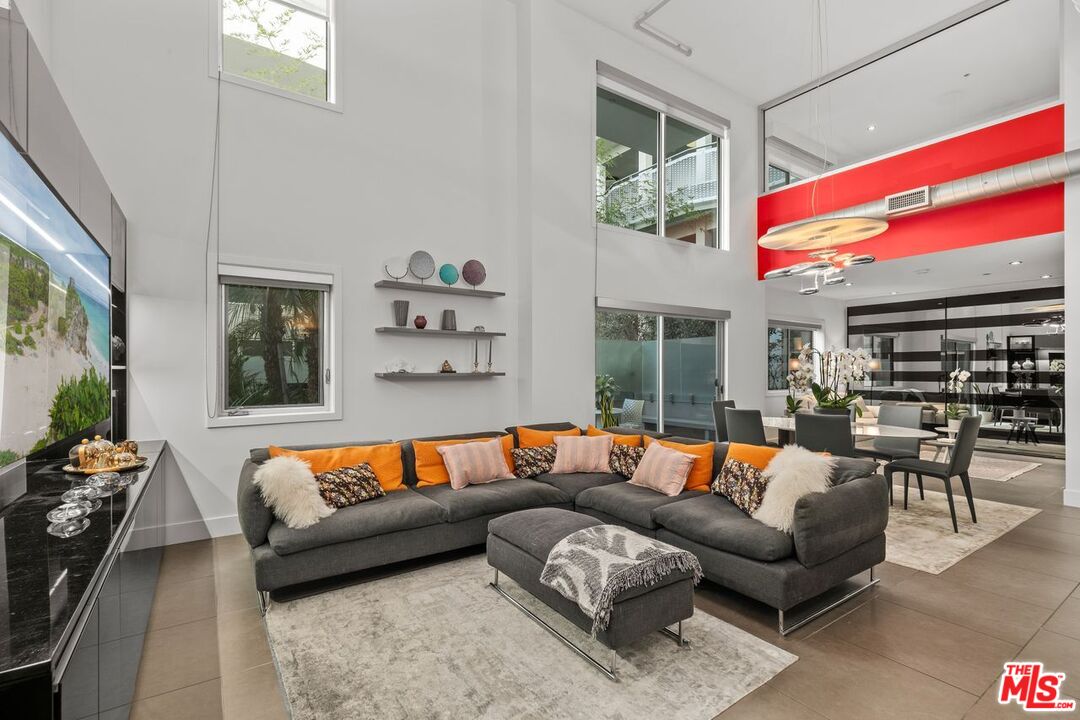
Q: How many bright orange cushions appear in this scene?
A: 6